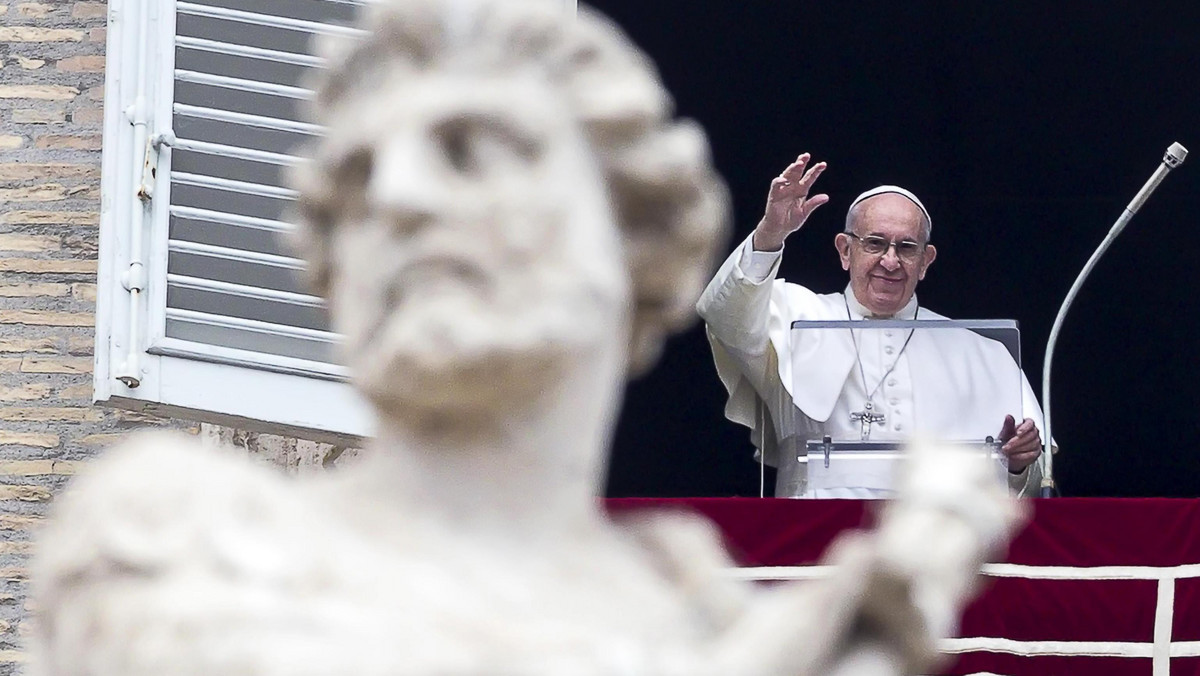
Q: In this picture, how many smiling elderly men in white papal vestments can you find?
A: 1